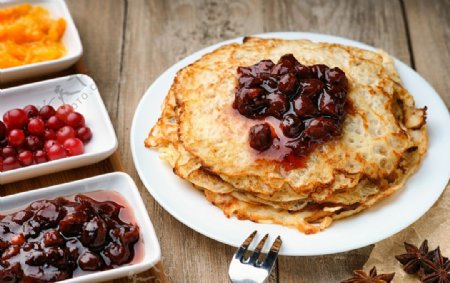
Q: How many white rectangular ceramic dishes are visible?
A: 3